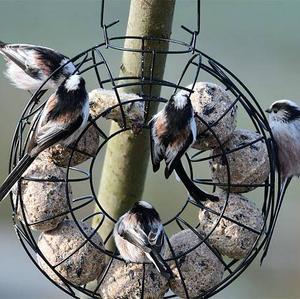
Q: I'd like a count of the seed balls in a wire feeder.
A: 9